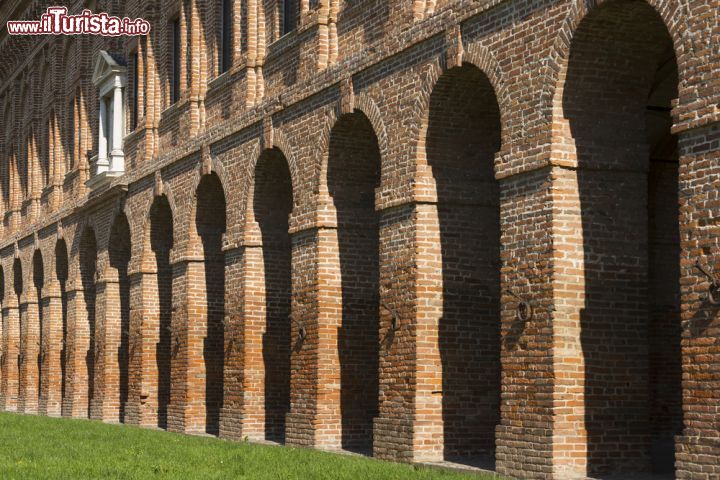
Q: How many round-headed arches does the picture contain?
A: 12